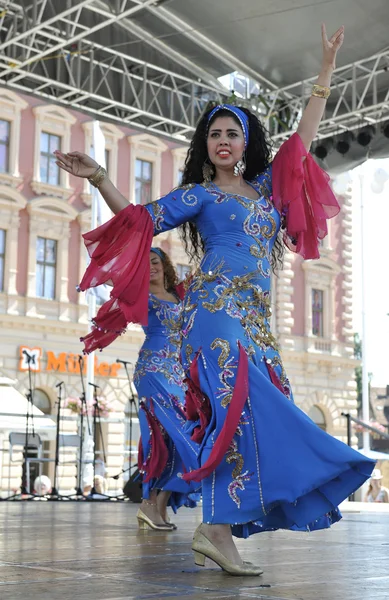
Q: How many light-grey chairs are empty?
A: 2